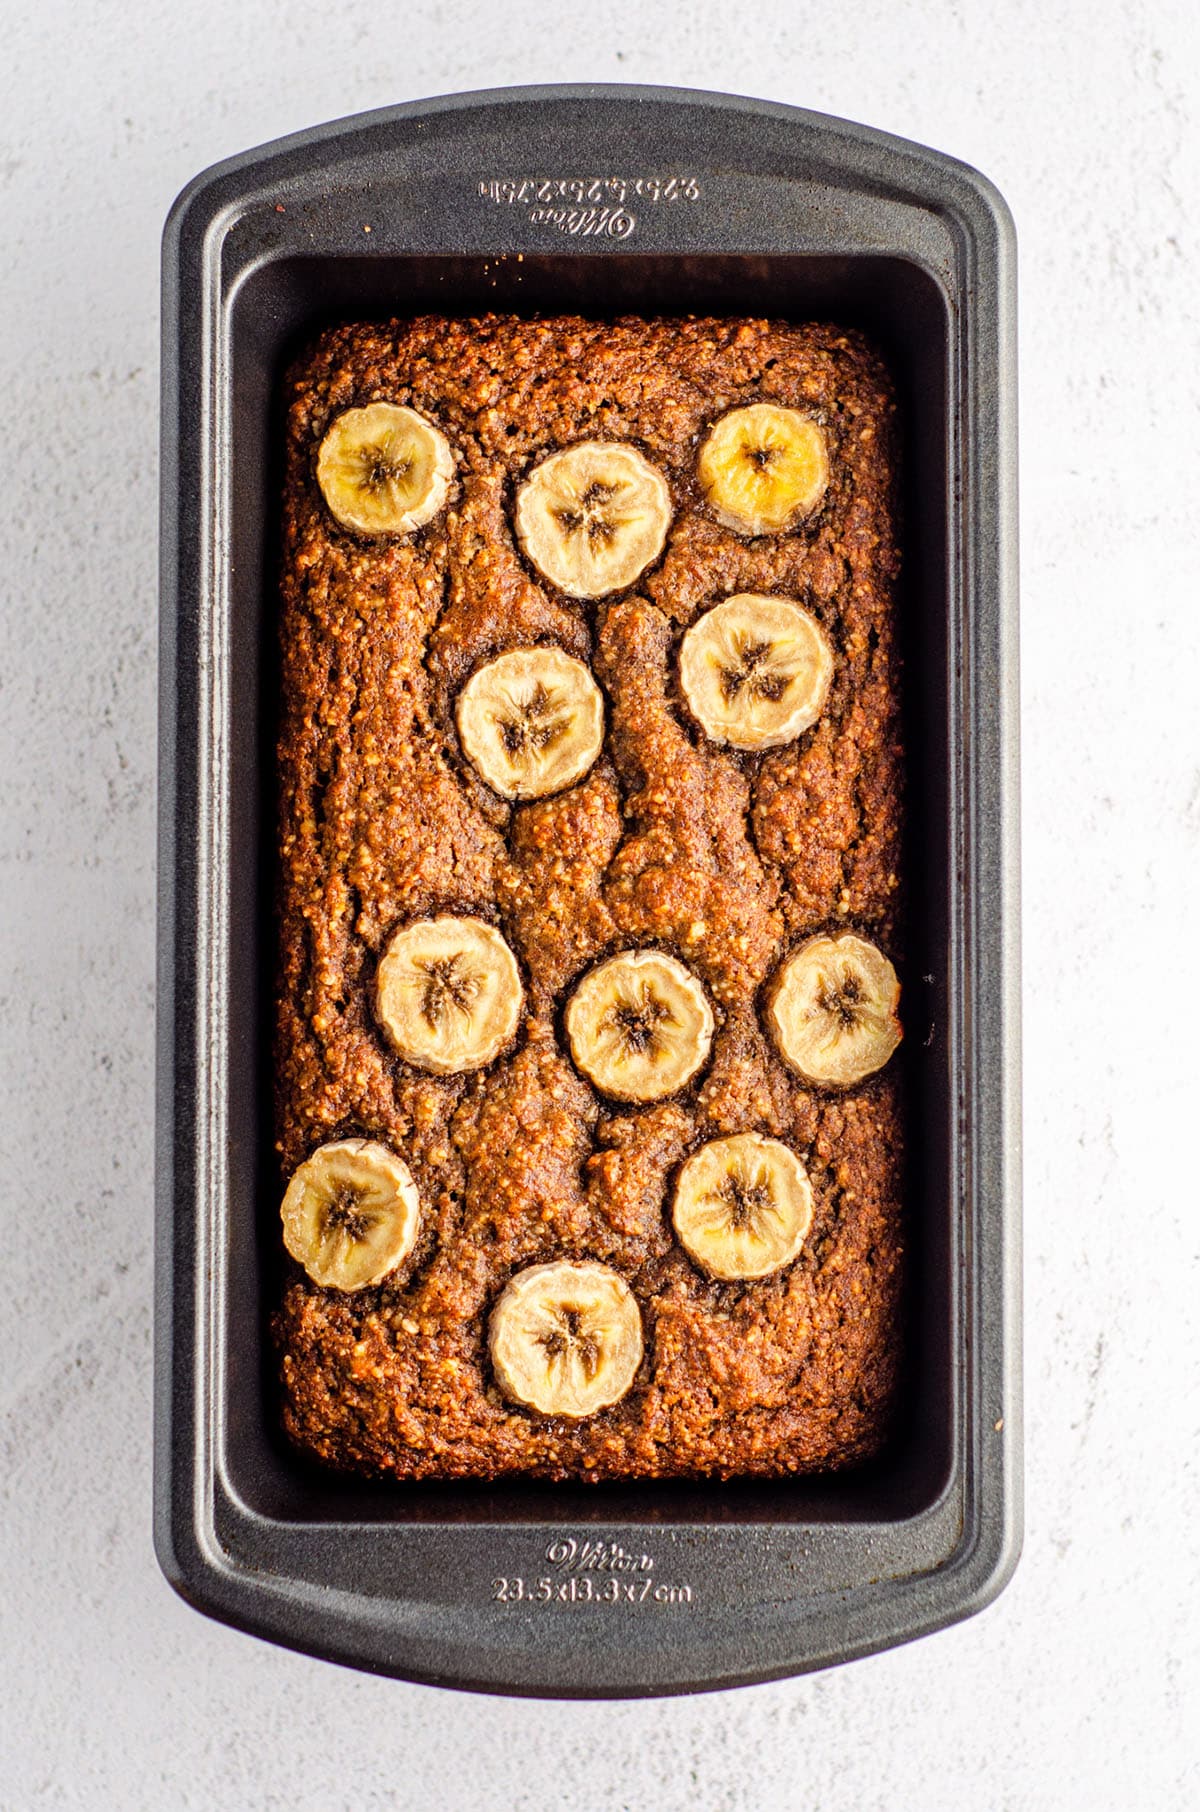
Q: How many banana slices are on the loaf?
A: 11